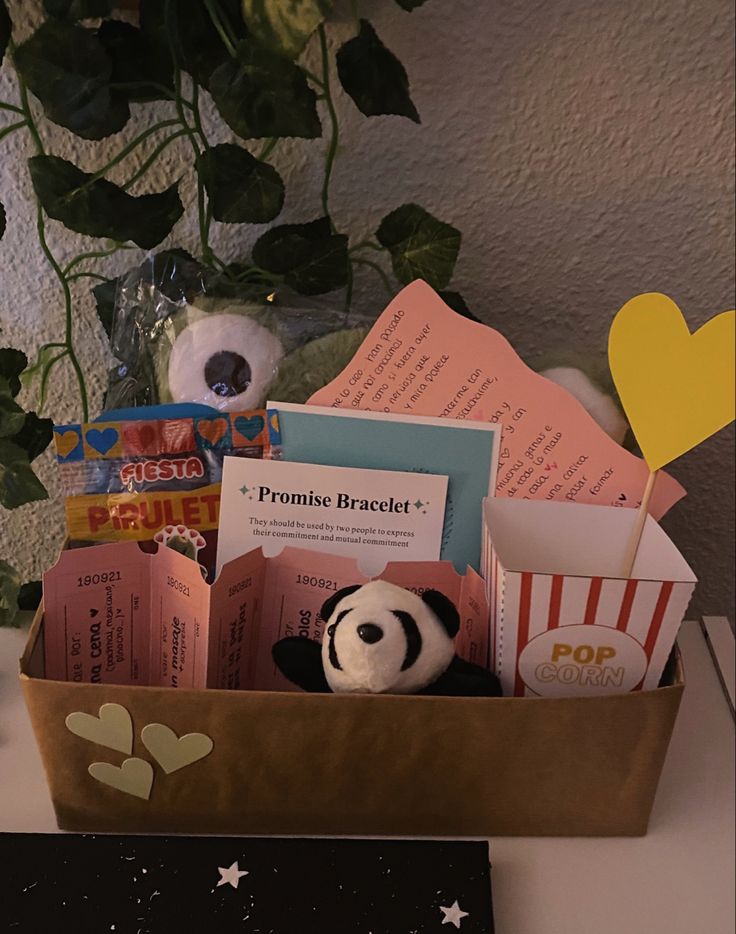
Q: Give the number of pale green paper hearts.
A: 3